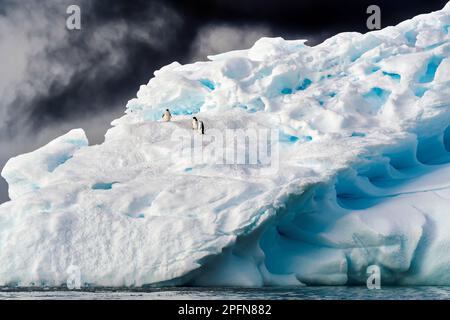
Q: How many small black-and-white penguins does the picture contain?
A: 3